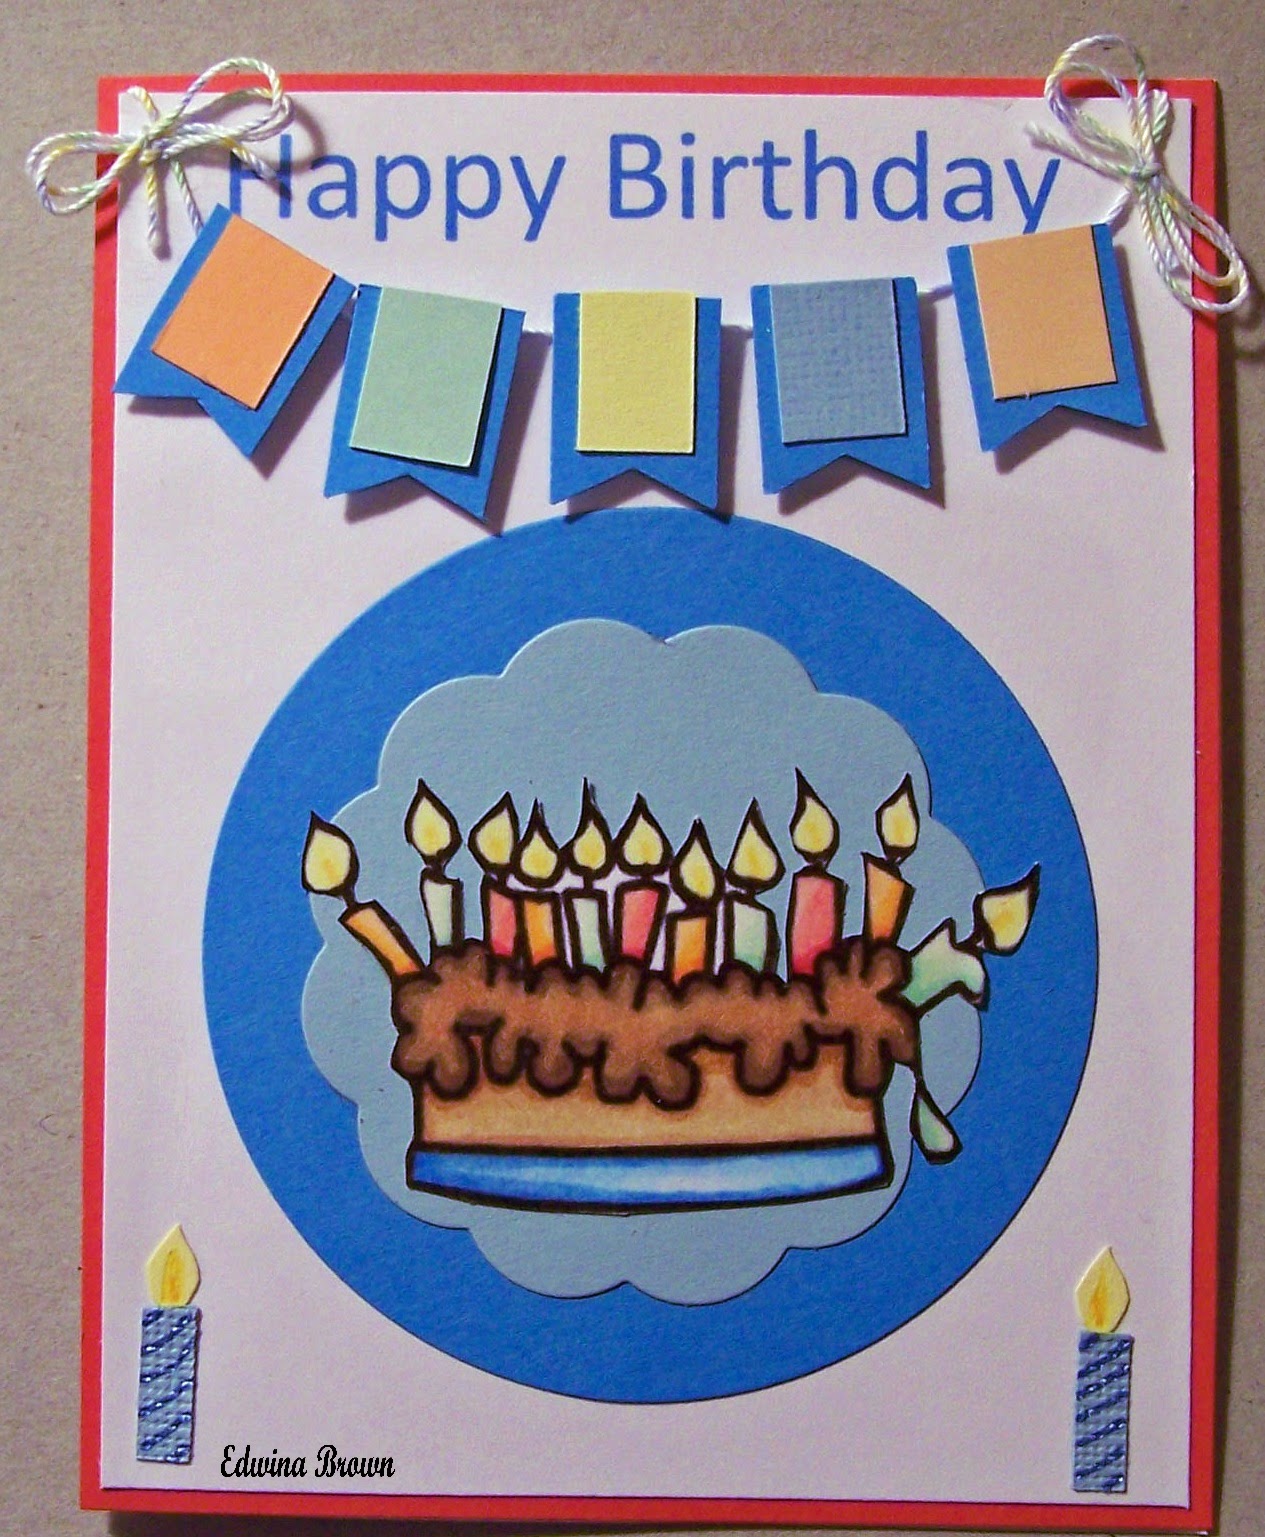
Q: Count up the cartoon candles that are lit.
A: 13